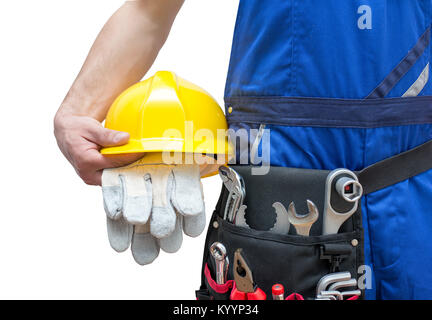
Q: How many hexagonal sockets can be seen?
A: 1